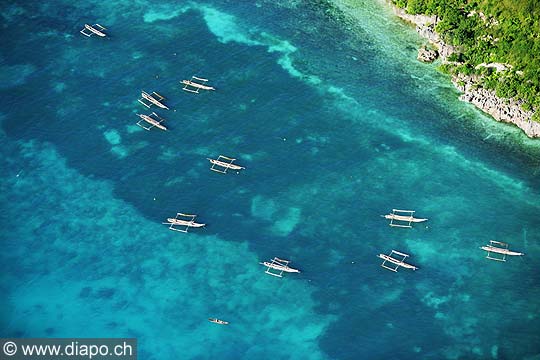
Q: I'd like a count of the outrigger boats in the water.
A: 10